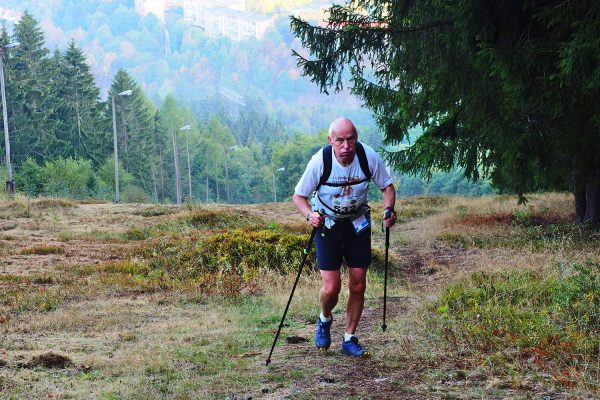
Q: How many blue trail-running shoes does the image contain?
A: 2